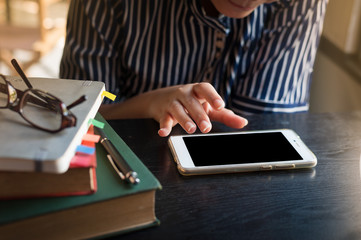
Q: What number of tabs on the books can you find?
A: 5